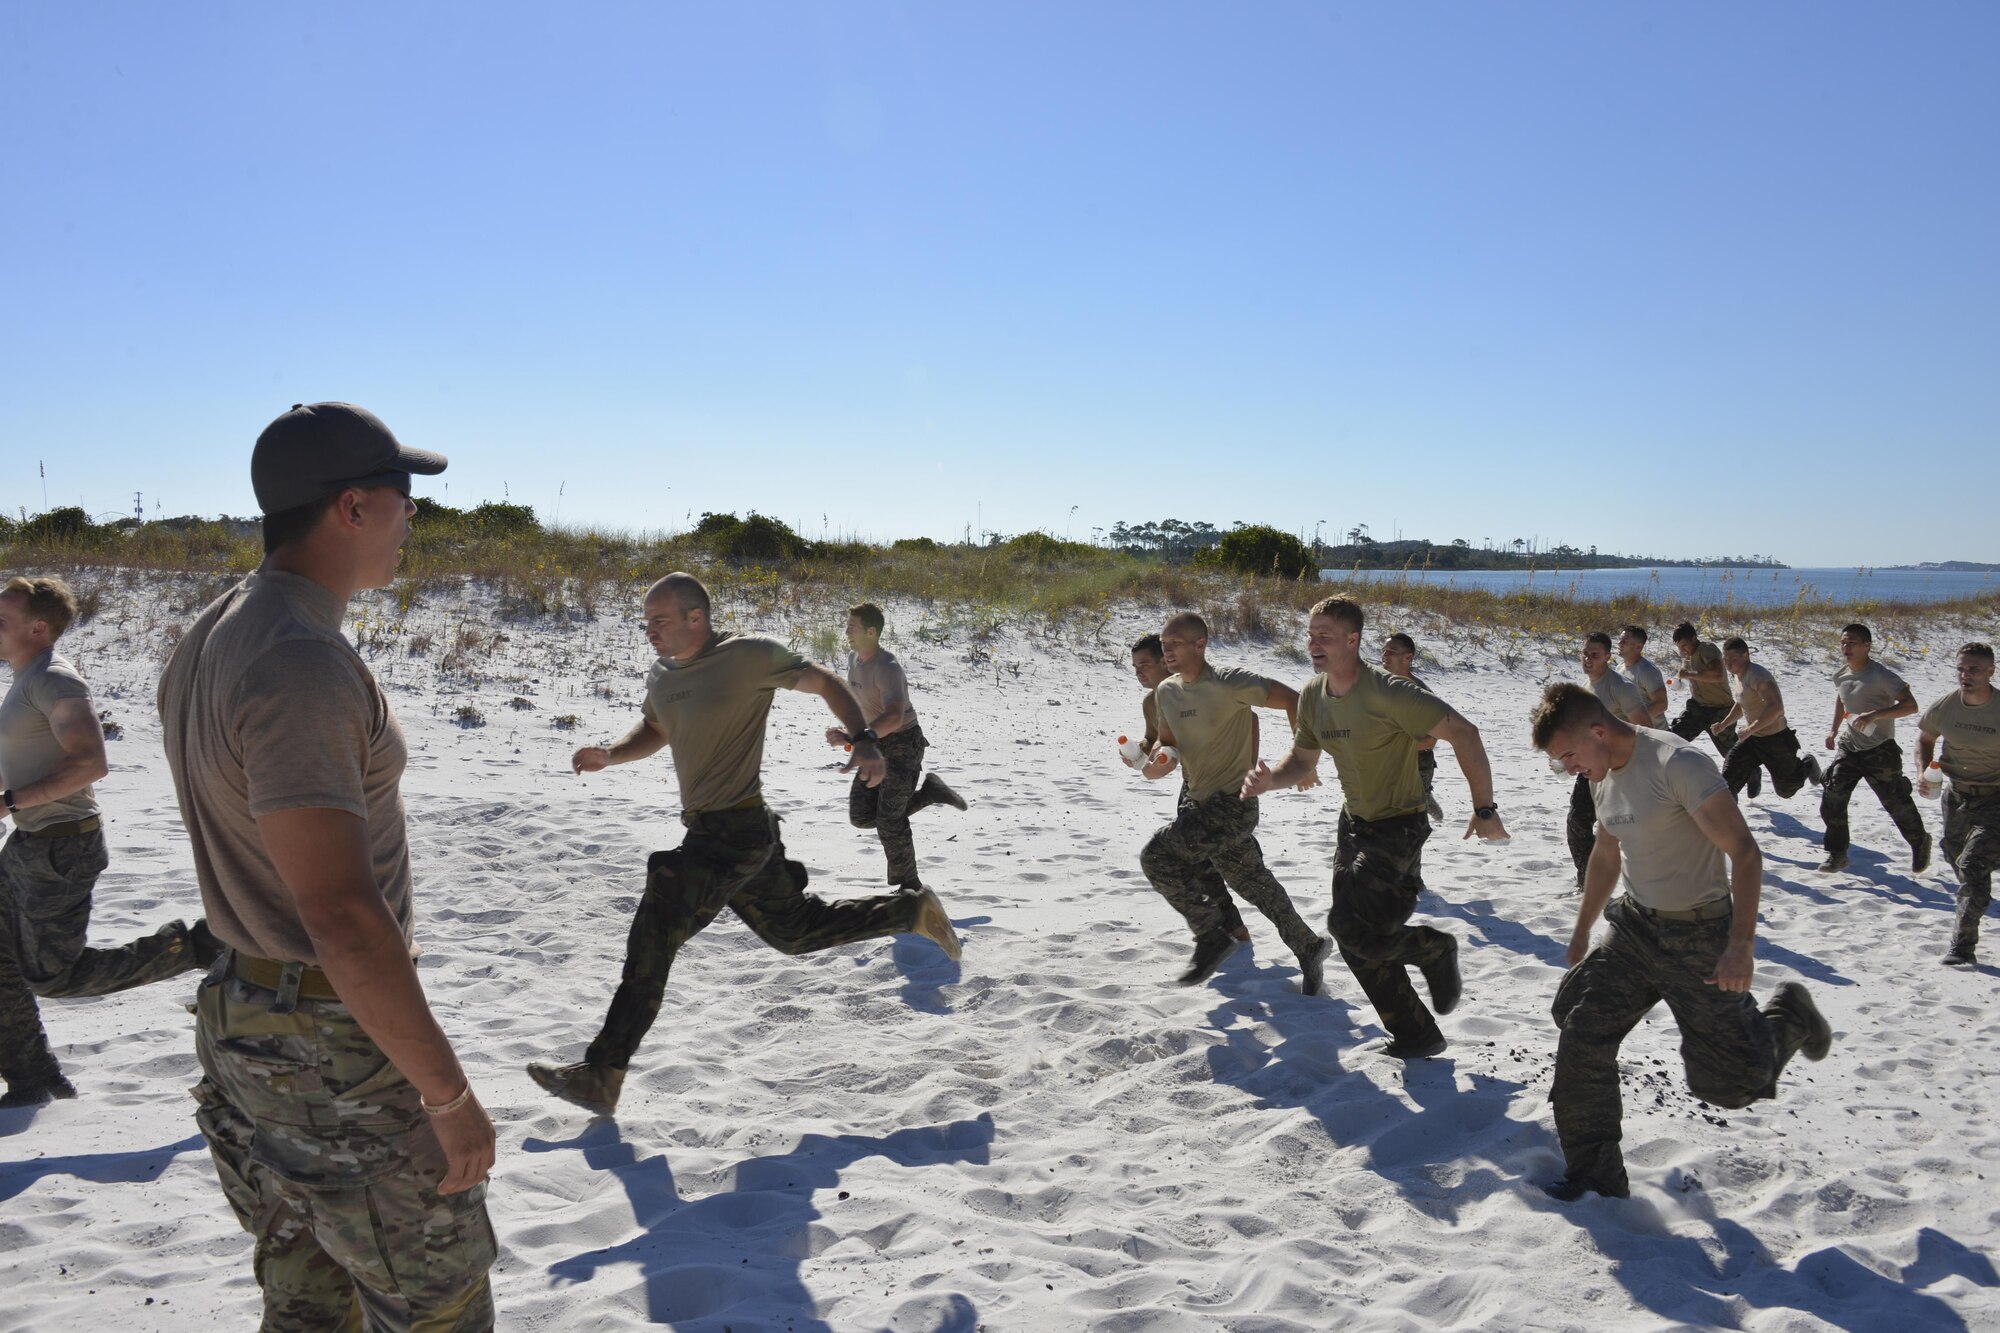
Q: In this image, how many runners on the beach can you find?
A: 14